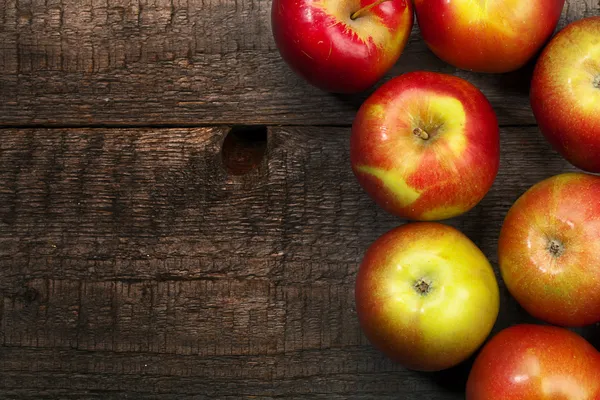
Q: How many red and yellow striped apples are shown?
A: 7